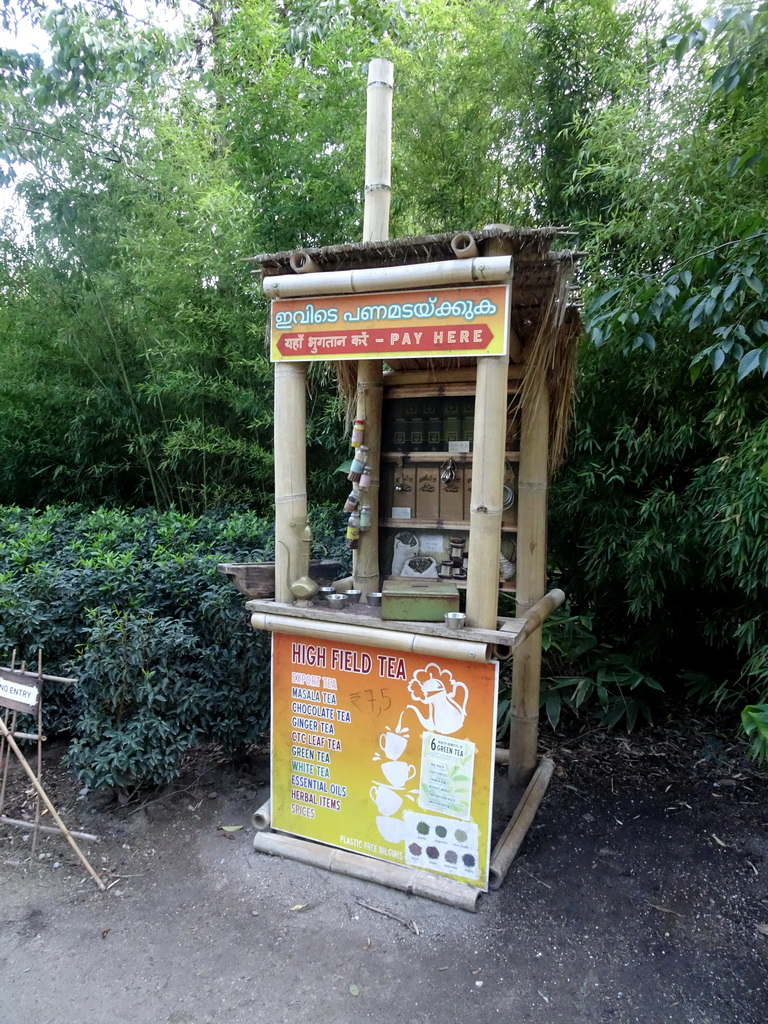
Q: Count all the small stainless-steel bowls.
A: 5